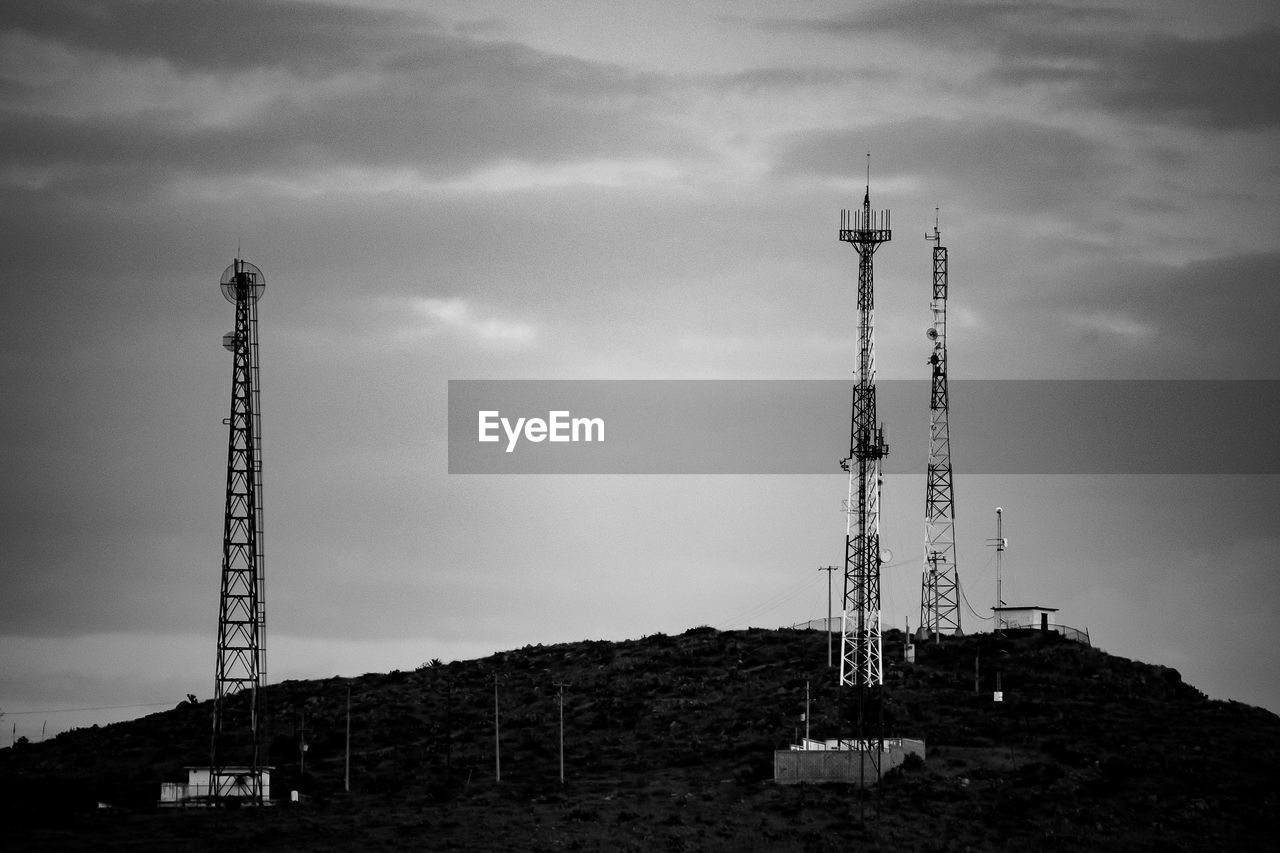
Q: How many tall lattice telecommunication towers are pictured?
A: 3